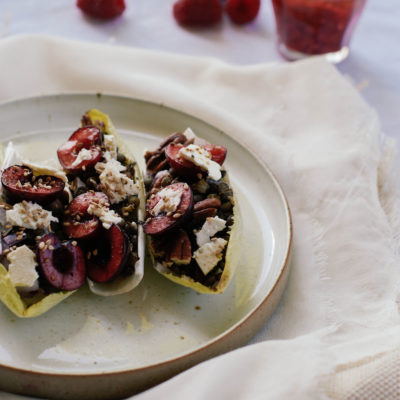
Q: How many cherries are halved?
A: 7